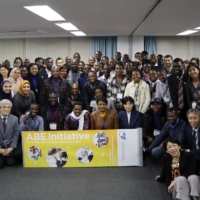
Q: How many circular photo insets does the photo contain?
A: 4